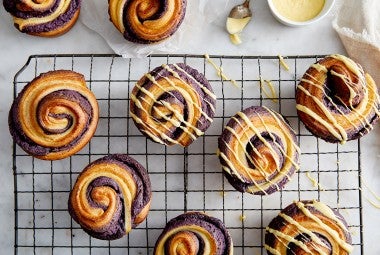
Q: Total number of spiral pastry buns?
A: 9